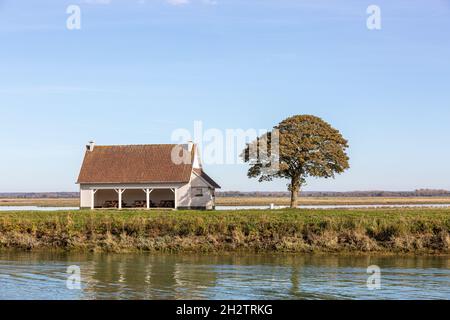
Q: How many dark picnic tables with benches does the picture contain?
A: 3